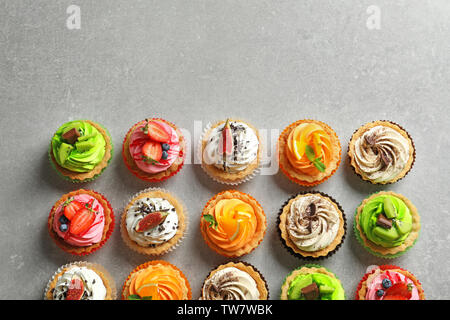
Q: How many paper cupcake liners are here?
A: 15